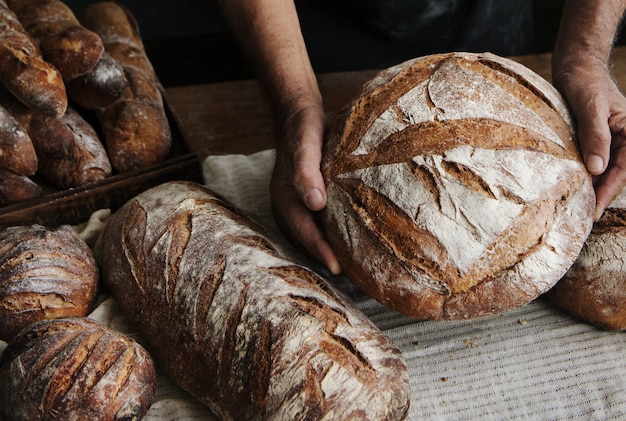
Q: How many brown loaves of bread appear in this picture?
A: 12